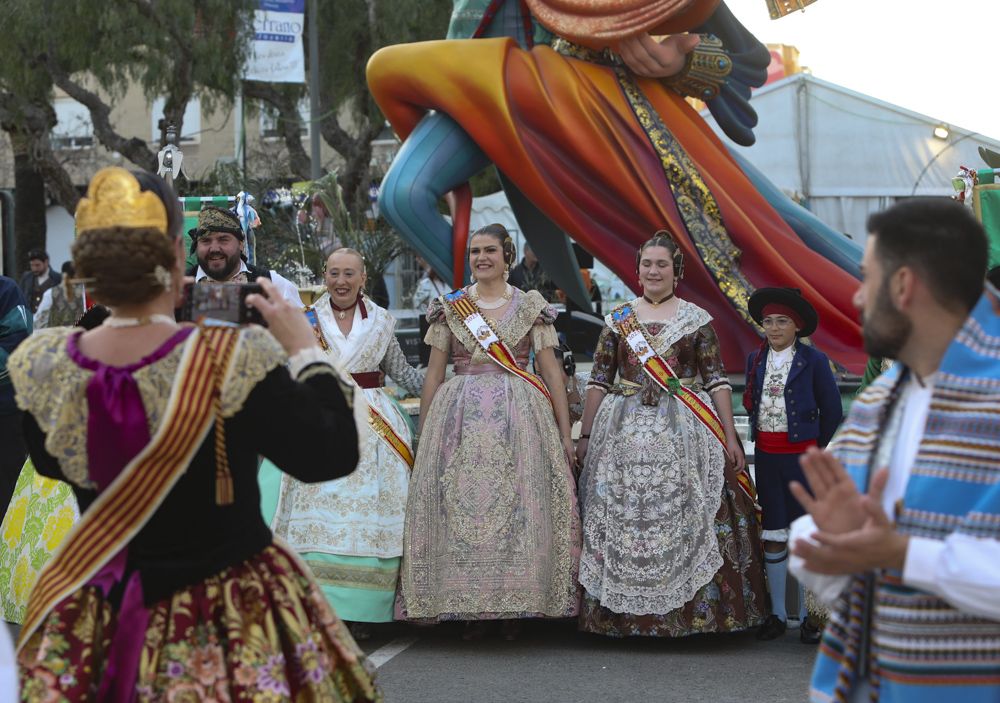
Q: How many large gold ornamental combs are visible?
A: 1